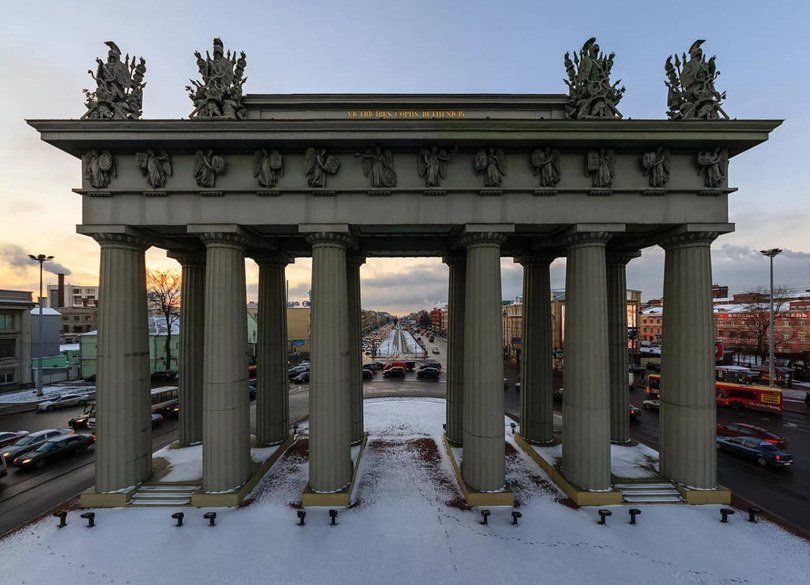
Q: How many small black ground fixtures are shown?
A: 12